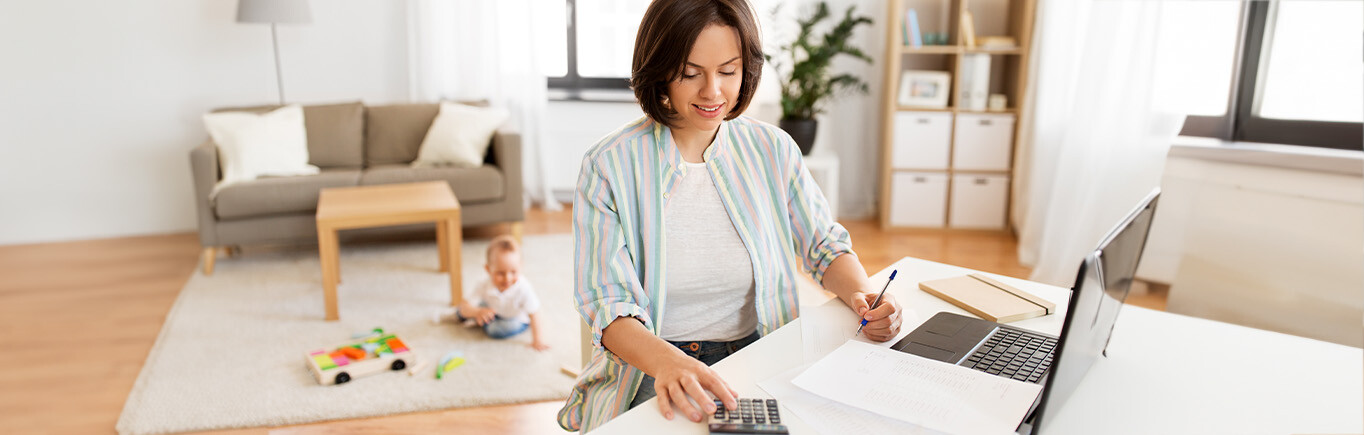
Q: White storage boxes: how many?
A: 4